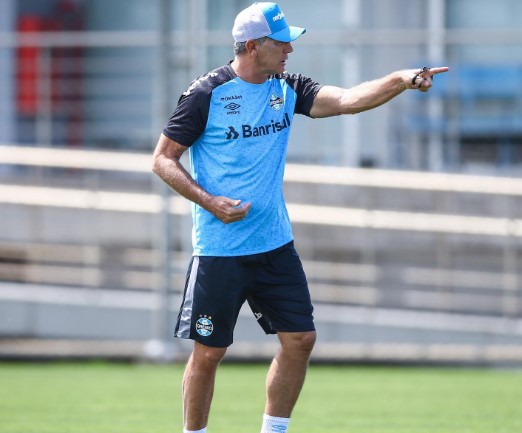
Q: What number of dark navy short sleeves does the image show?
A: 2